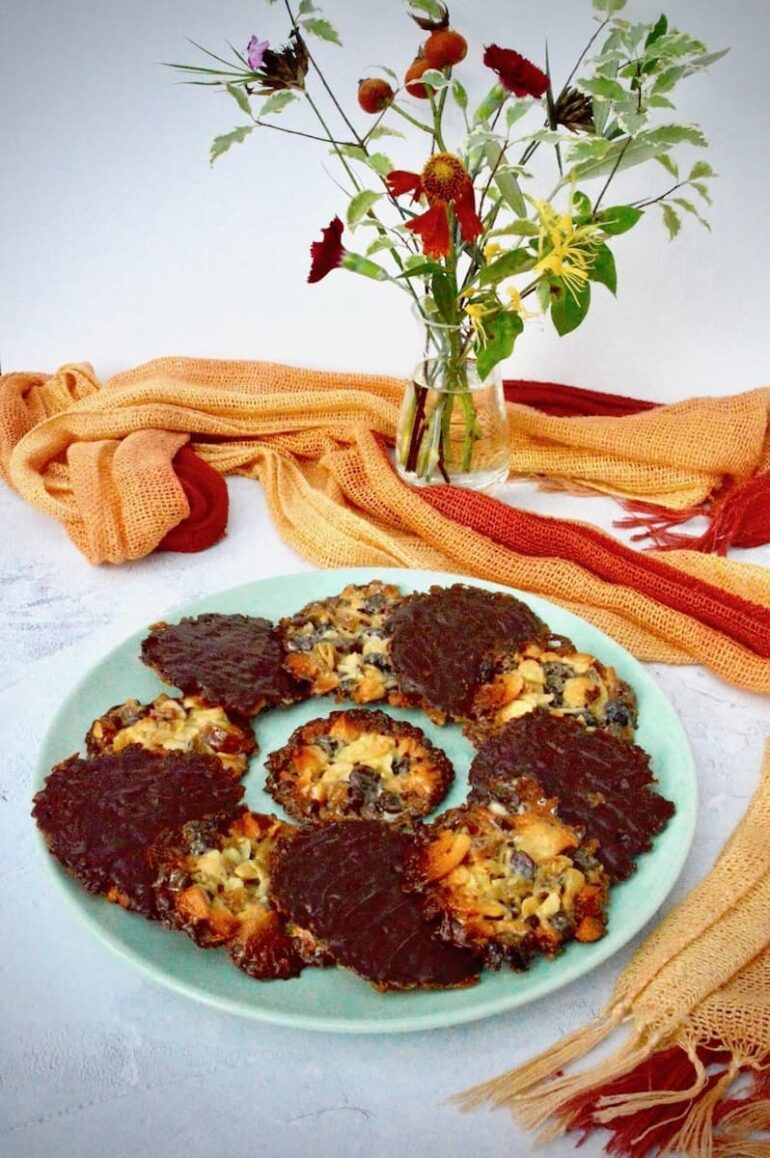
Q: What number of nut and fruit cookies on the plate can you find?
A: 6